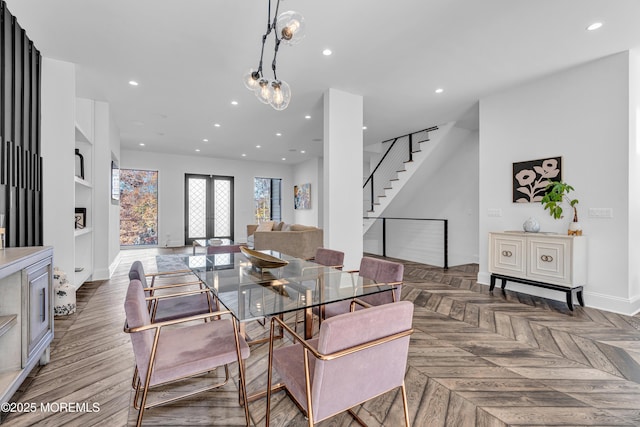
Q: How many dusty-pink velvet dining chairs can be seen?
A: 6